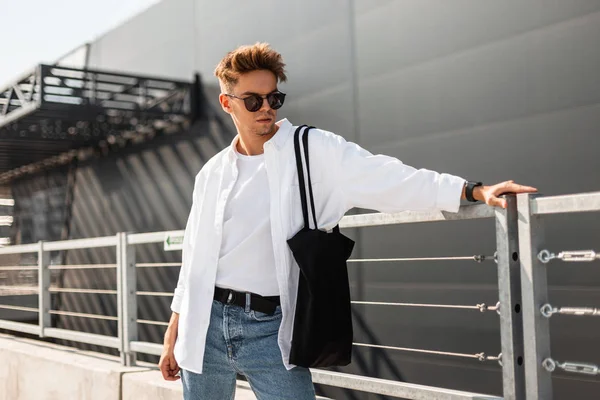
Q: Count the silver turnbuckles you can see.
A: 3